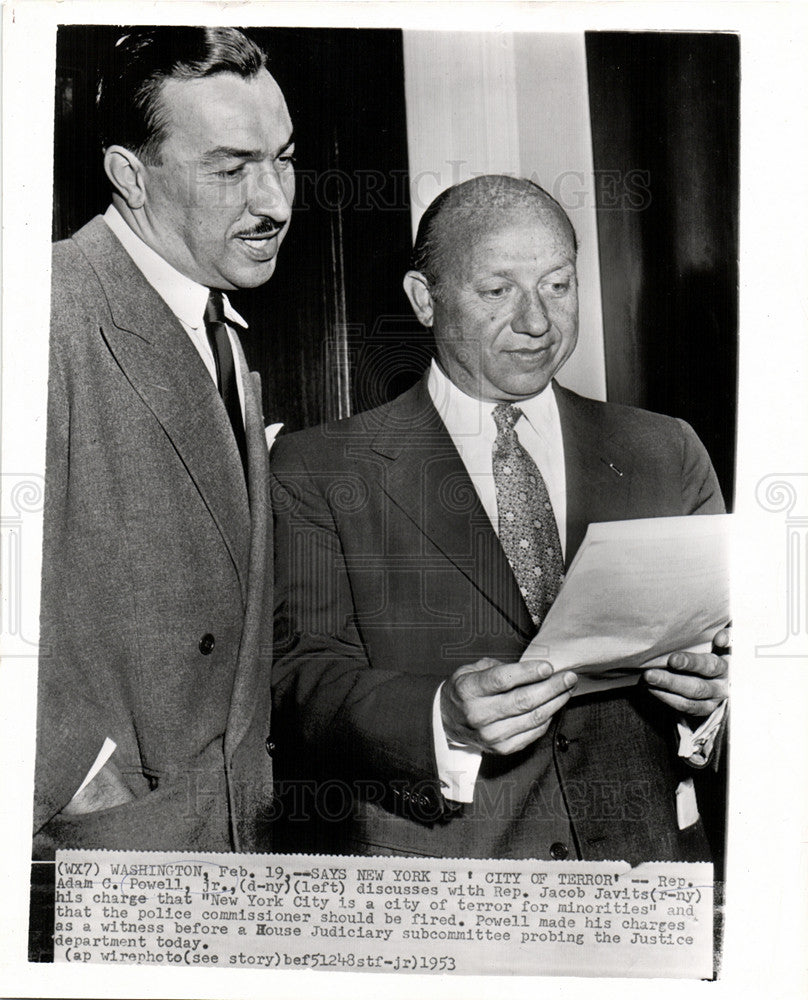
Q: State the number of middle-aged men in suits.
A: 2